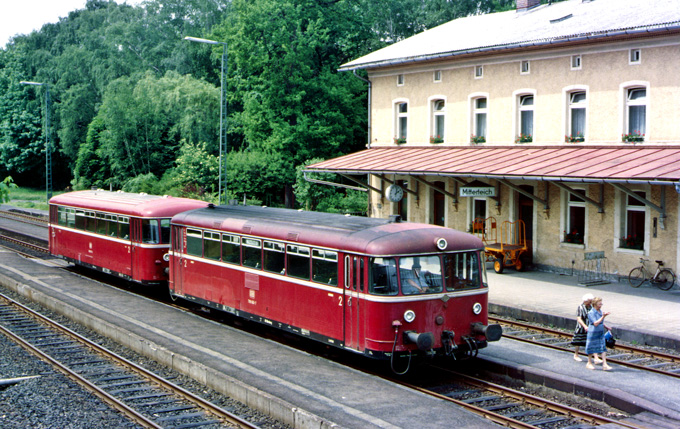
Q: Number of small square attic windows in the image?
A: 6